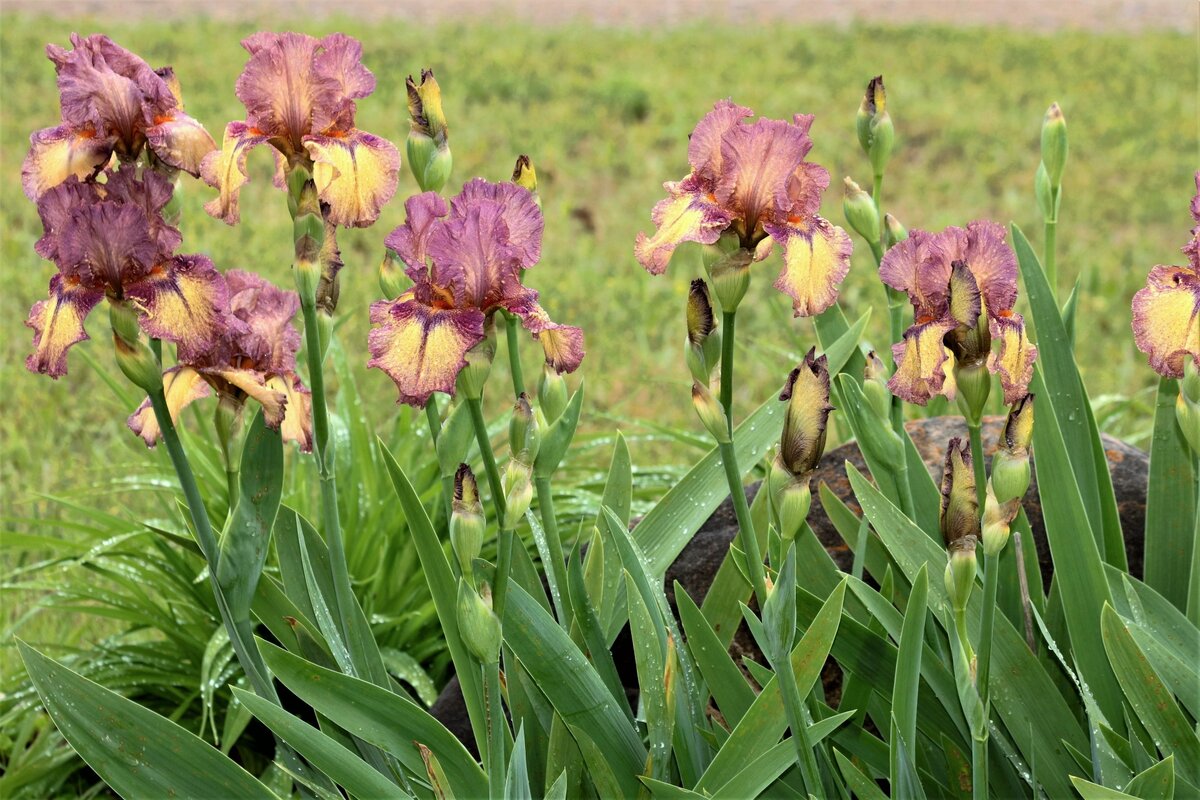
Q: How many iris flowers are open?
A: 8